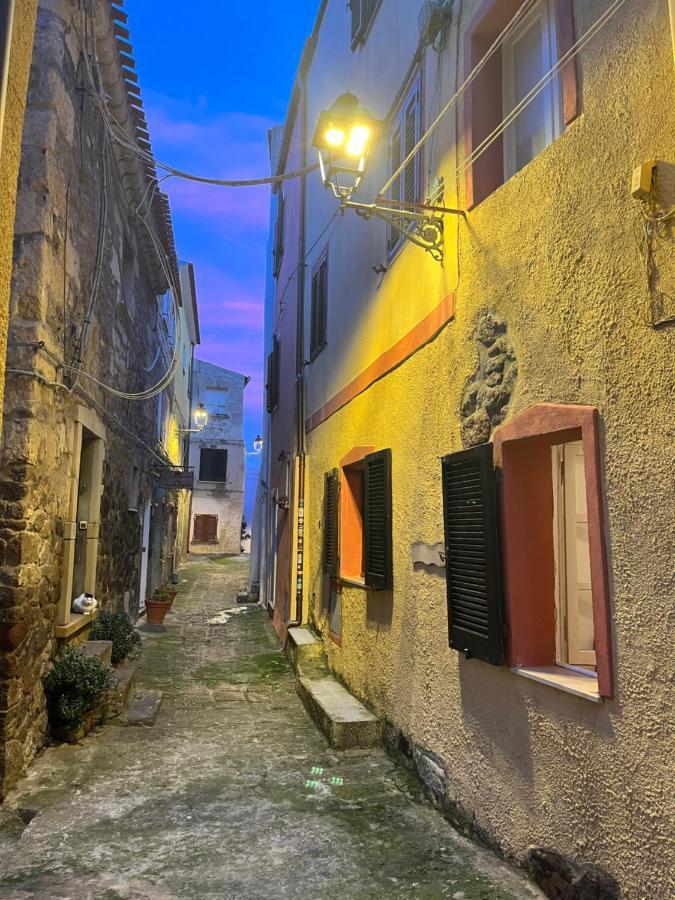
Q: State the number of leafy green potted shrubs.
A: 2